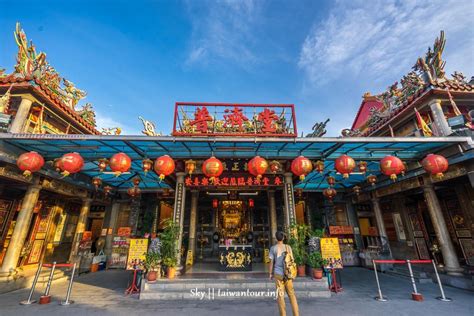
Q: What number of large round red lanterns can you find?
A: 10